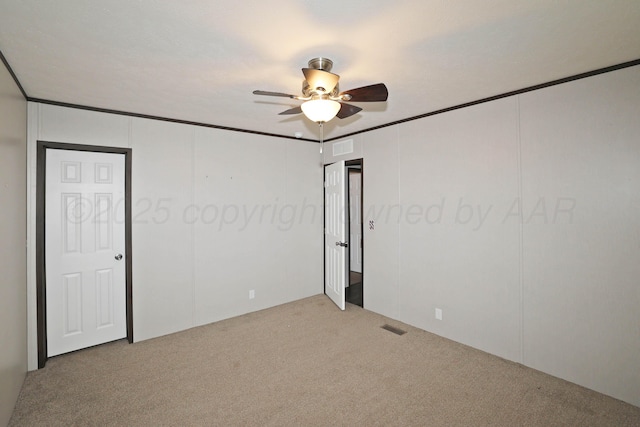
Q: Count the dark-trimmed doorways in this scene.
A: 2